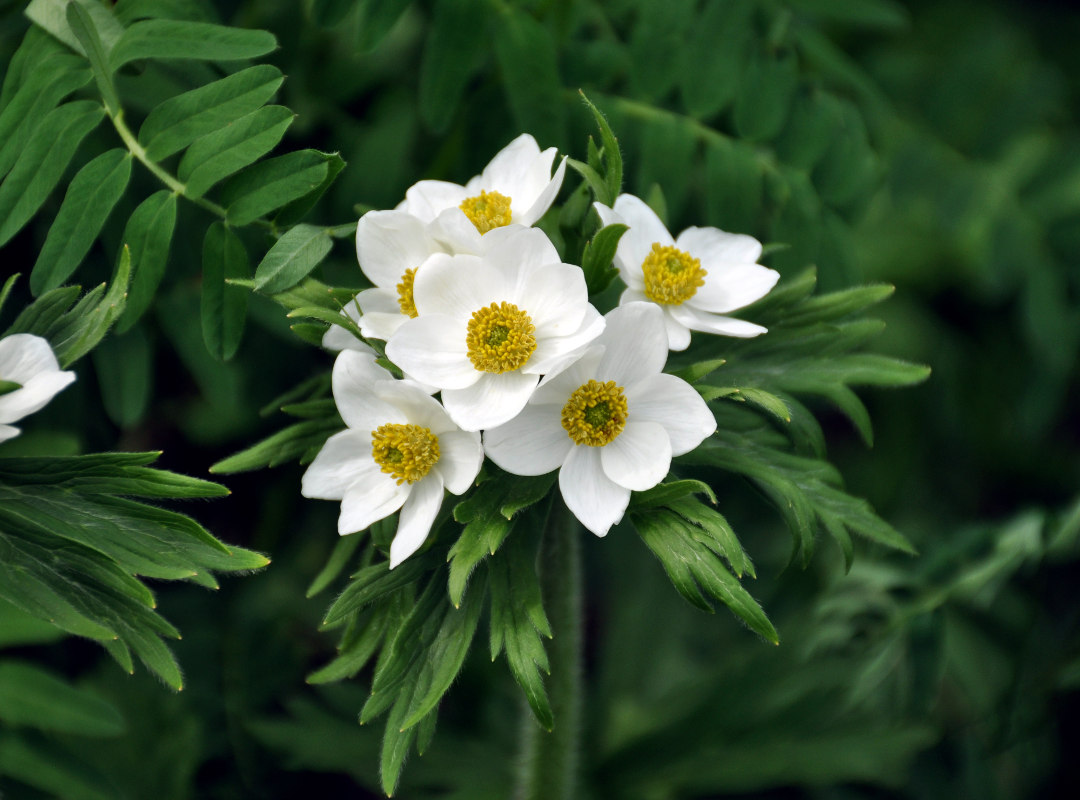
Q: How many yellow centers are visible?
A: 6